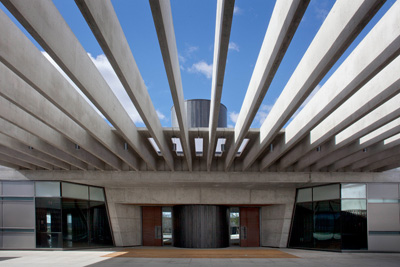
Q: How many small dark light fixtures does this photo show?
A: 8